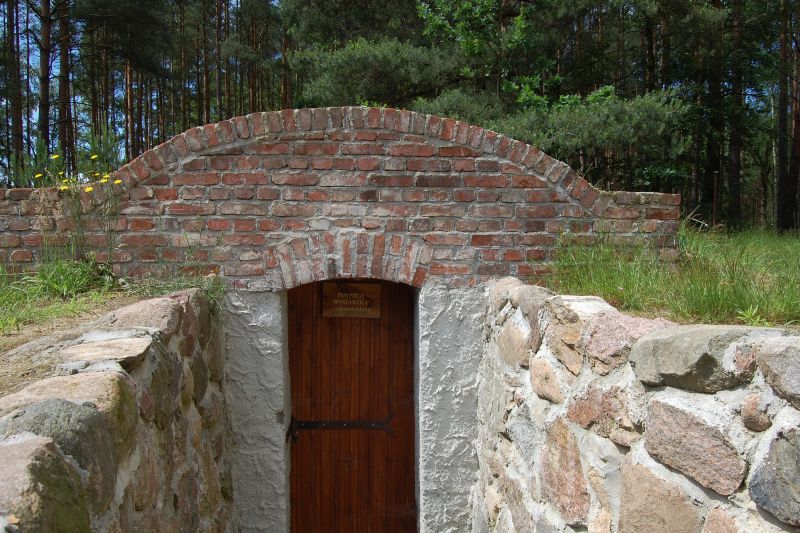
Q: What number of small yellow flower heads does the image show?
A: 11